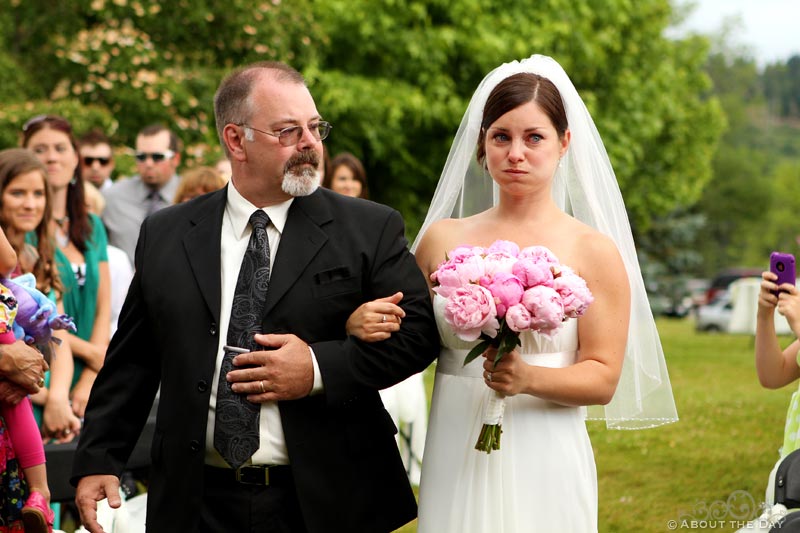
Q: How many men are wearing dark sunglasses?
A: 2